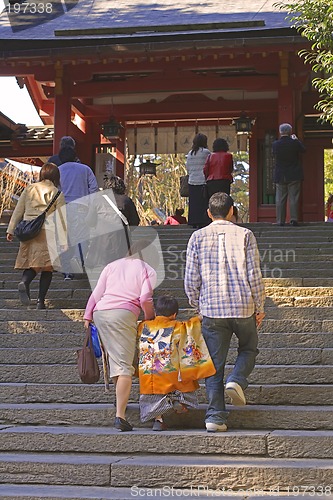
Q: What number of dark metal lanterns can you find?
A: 3